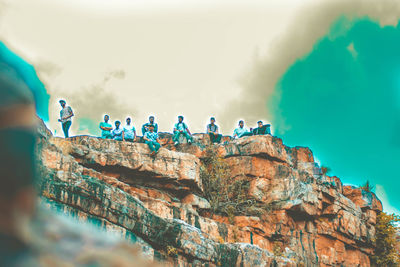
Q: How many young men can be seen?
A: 10